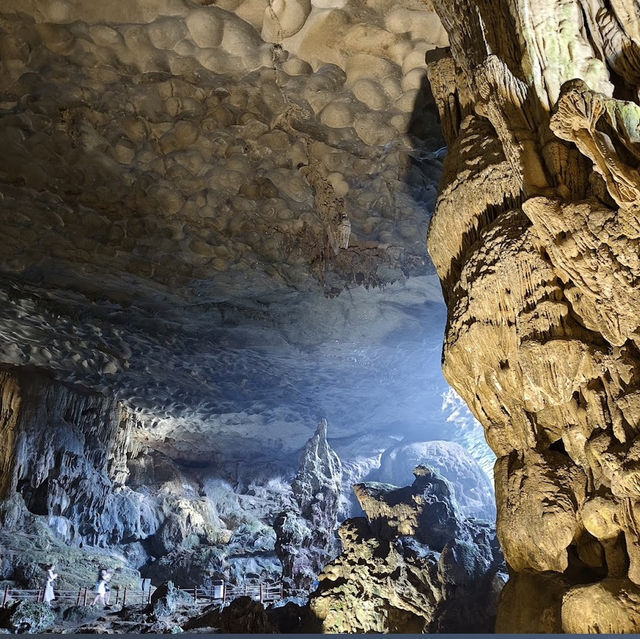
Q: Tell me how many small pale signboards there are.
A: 2